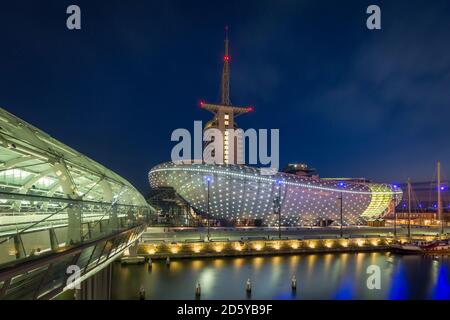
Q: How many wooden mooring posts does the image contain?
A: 6